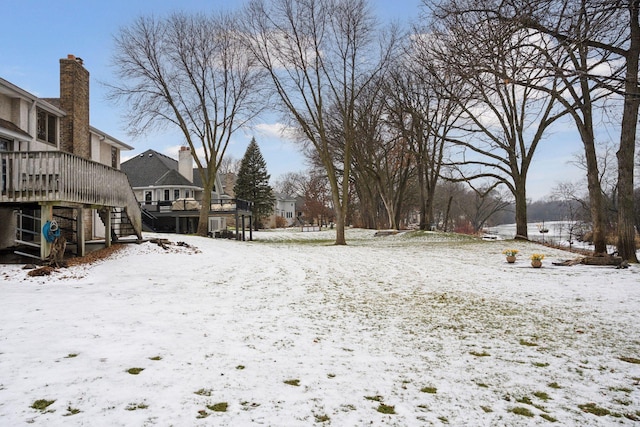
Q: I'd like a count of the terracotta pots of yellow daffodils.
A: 2